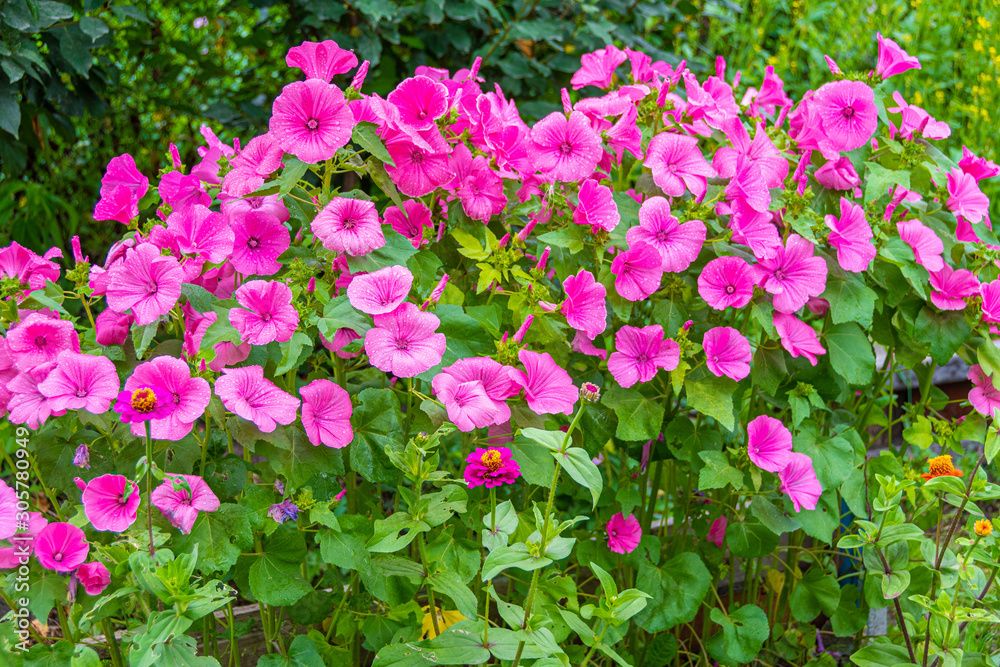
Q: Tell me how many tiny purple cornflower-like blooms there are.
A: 2